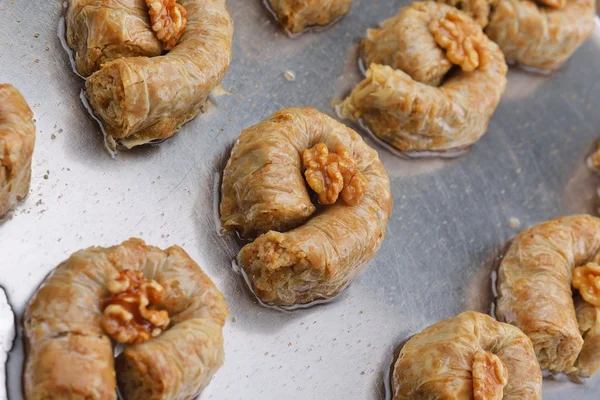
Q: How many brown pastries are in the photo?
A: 10